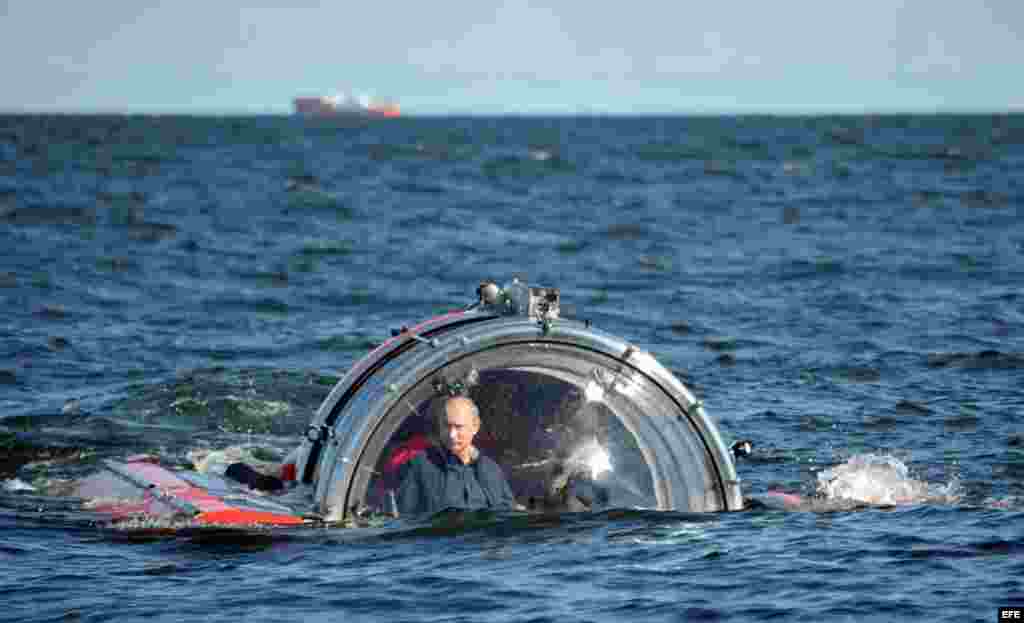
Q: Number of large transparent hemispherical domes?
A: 1